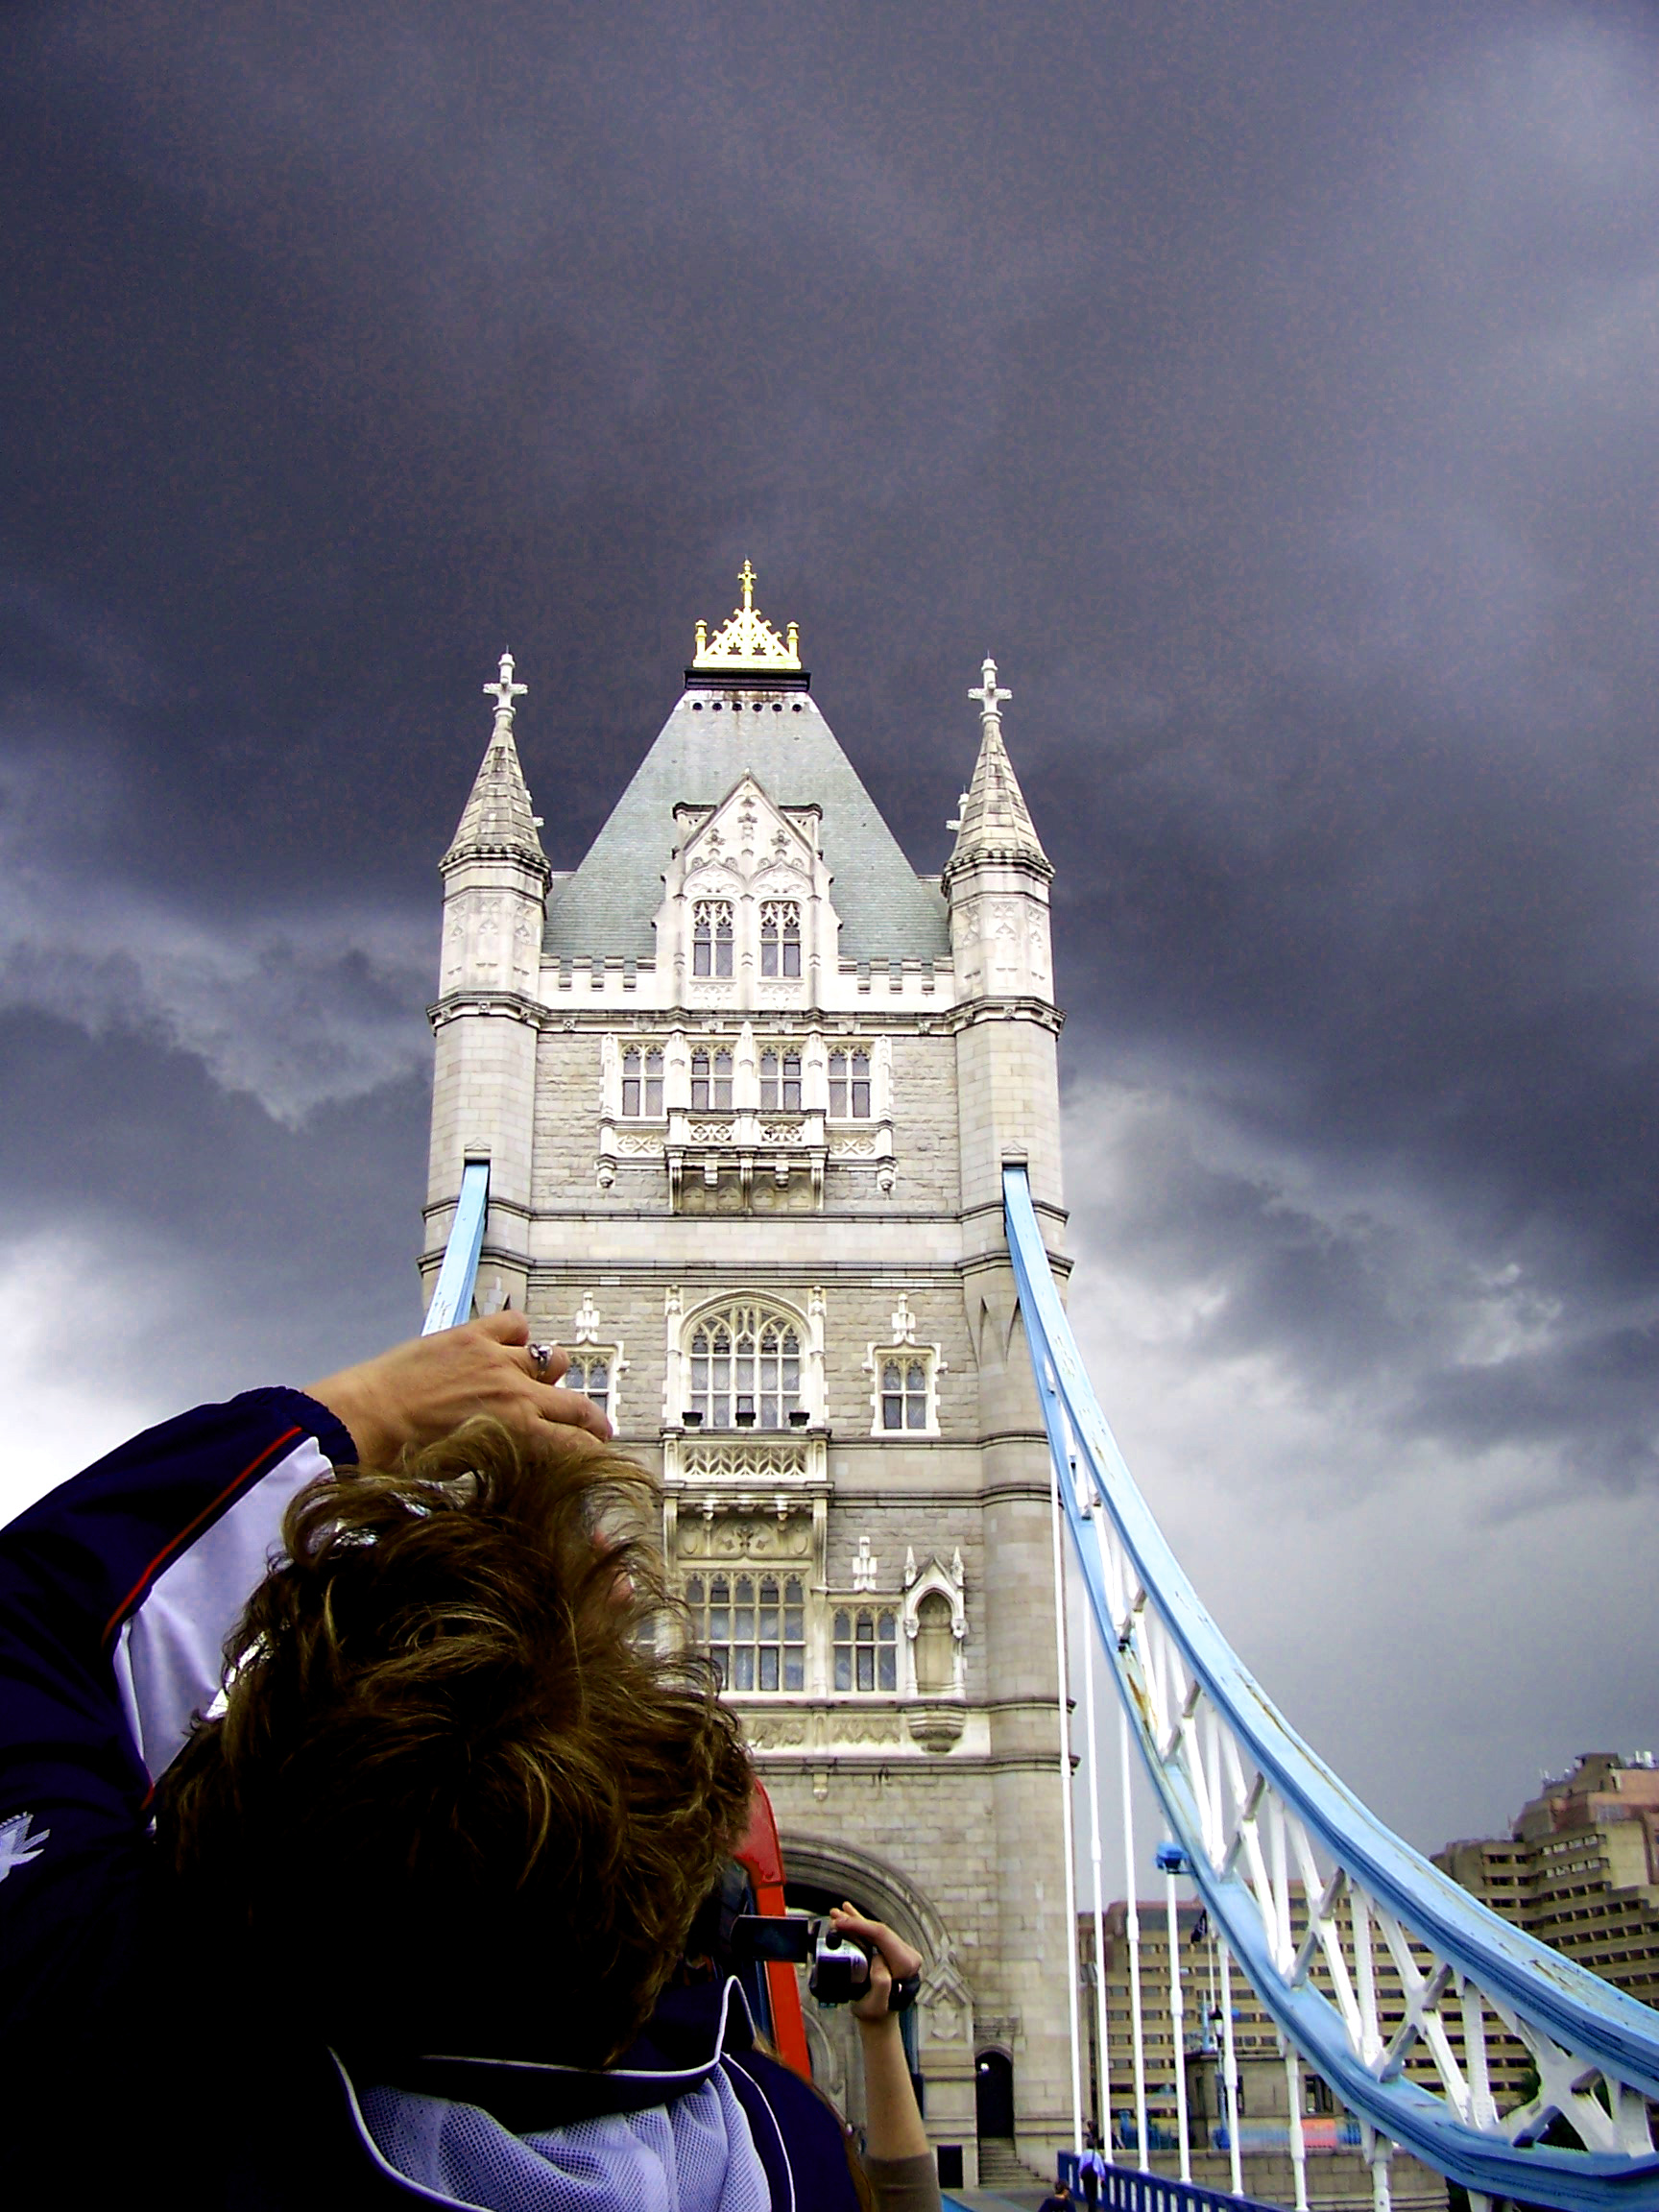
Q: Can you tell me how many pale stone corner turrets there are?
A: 2